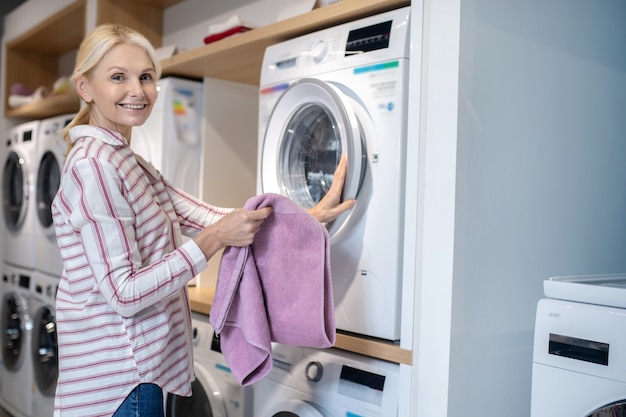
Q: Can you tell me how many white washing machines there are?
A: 9